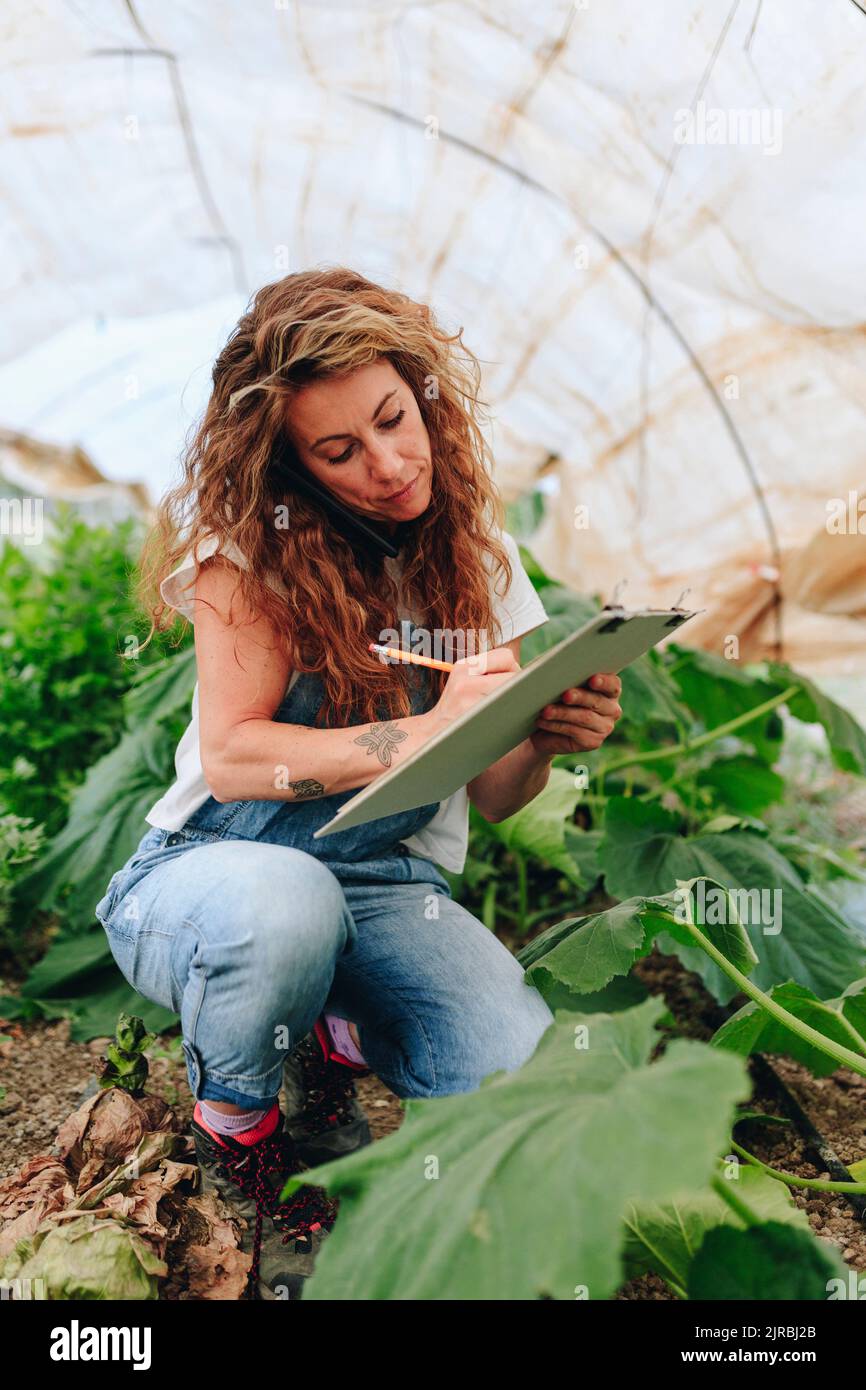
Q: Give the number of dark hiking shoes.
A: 2